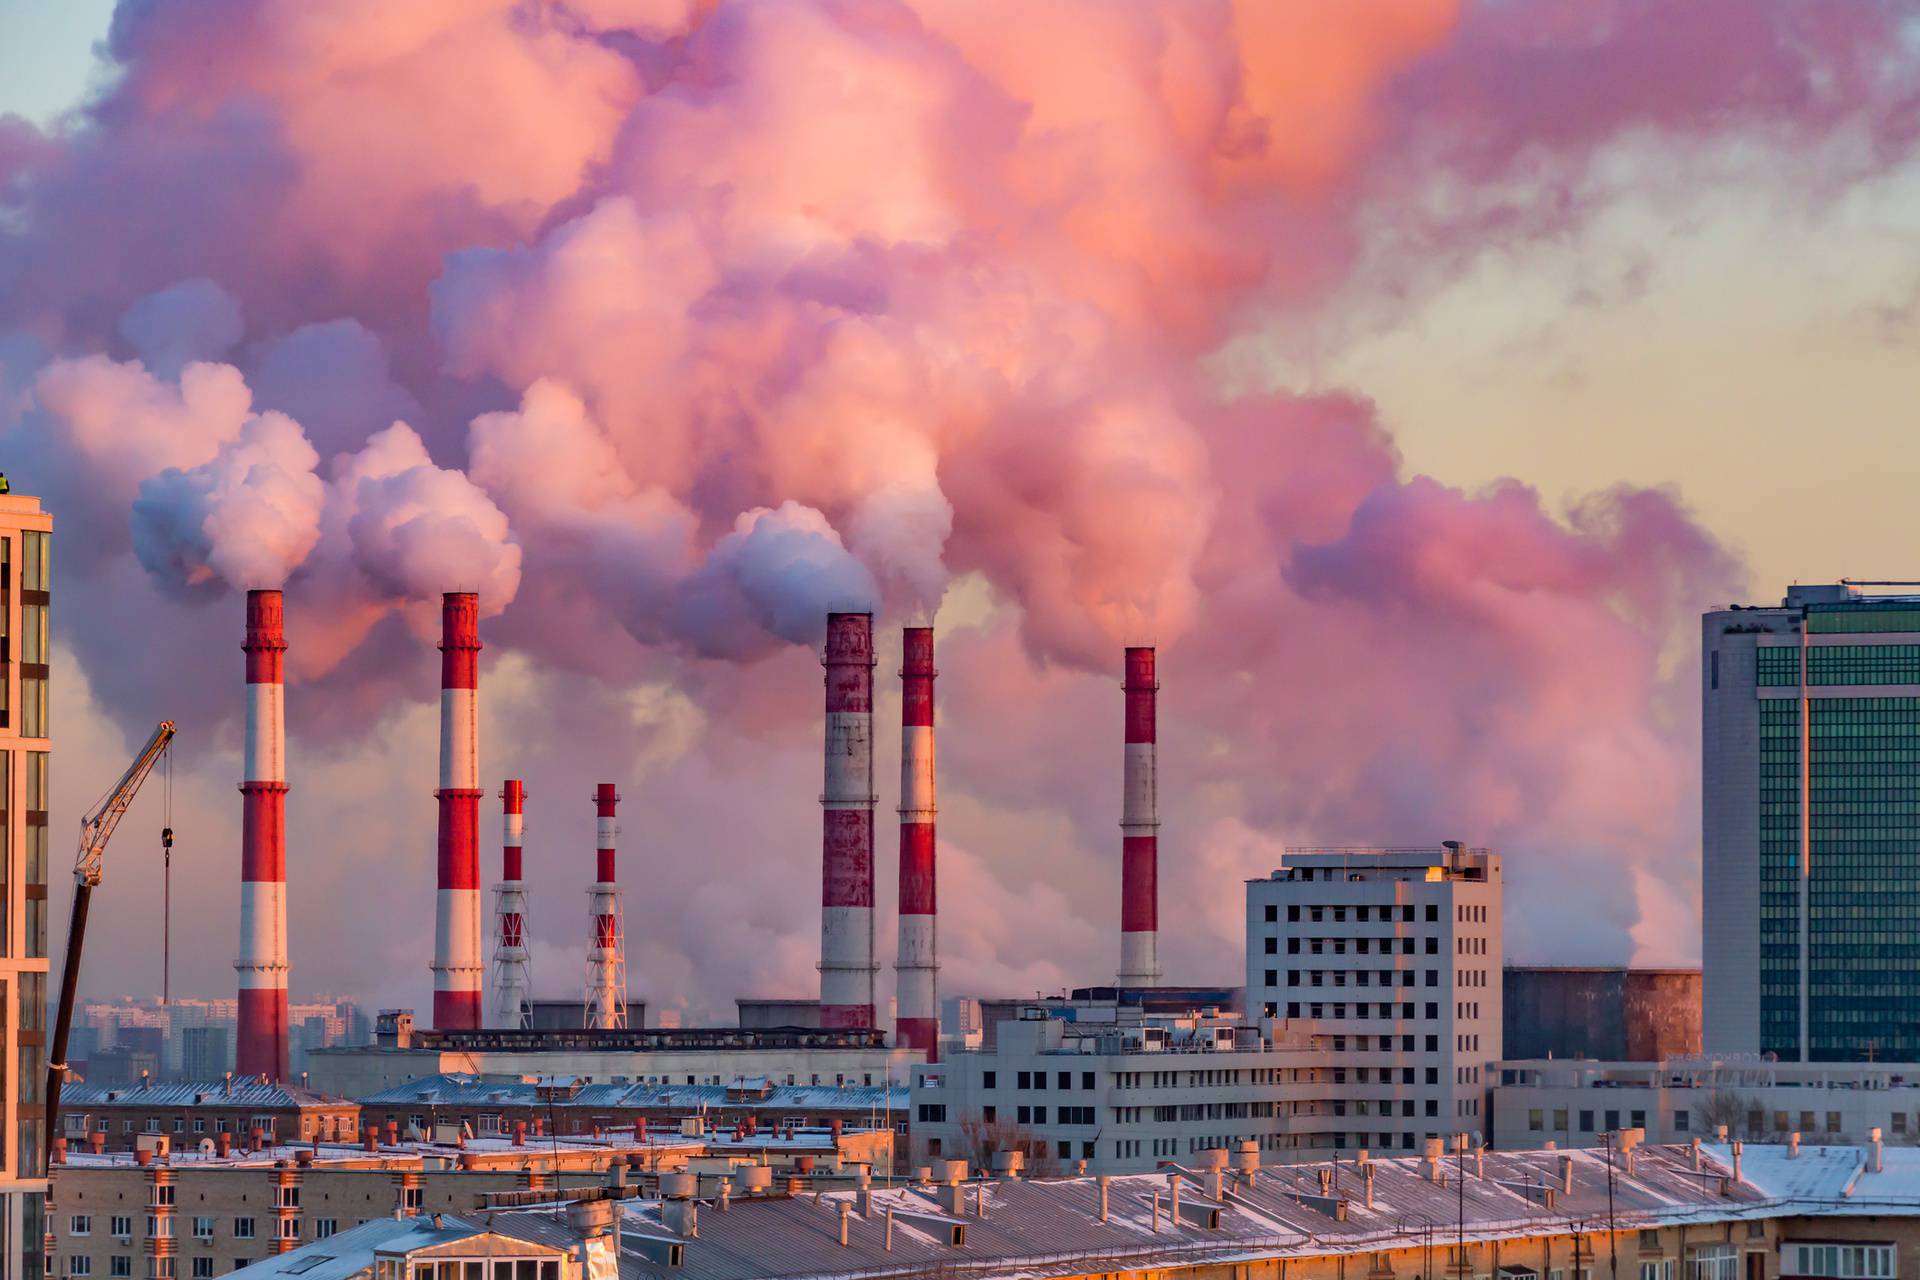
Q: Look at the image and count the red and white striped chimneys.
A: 7